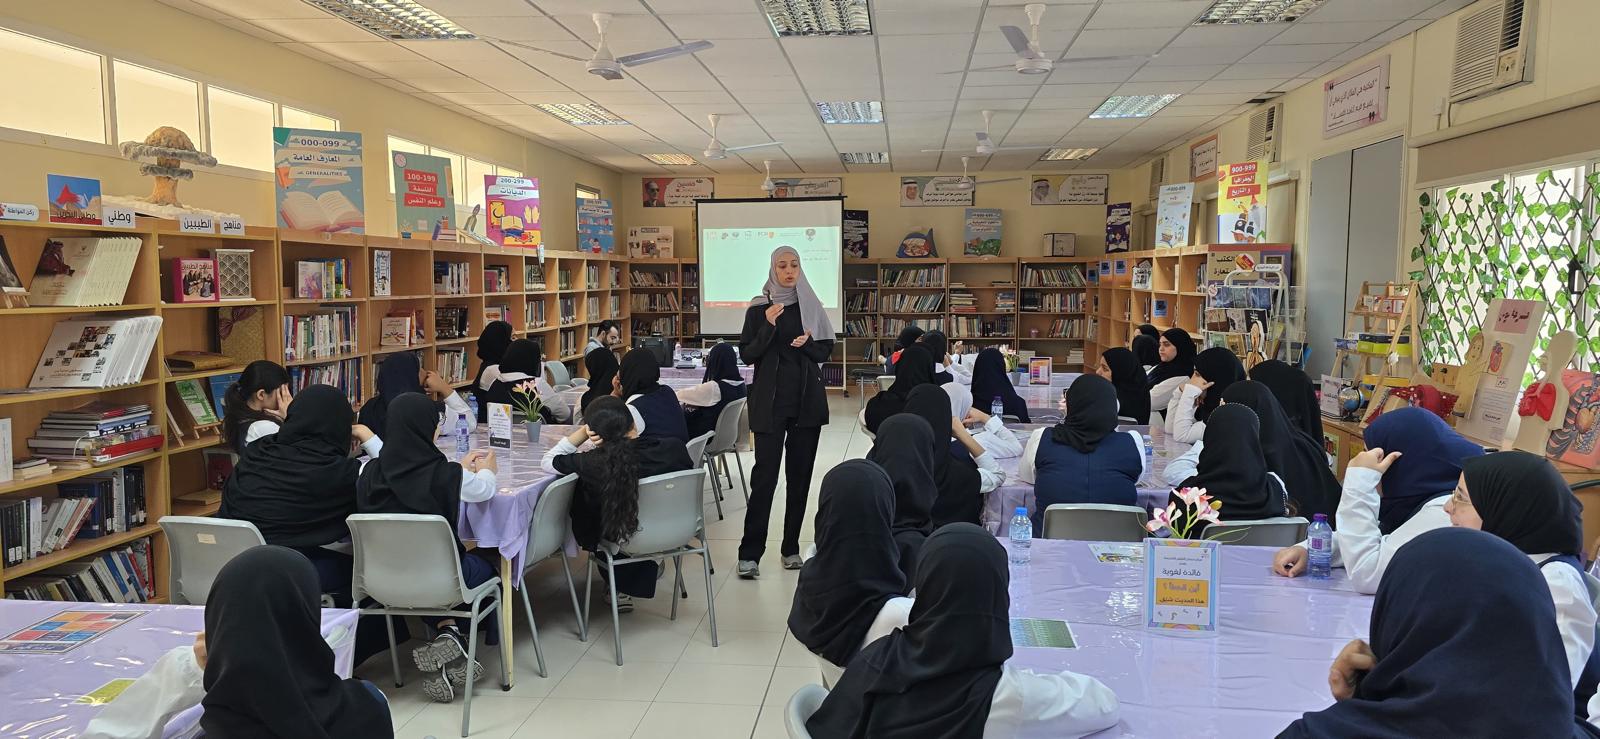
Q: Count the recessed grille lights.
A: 9